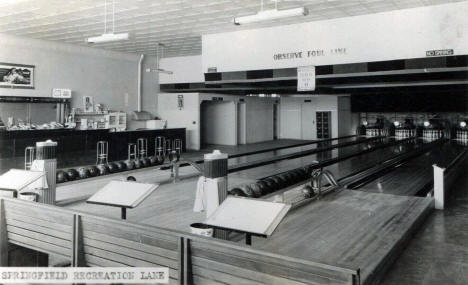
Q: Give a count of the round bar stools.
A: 7